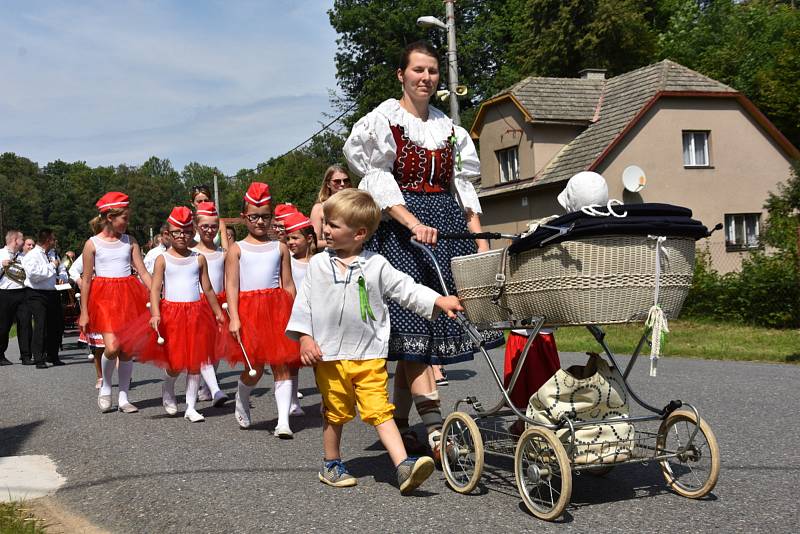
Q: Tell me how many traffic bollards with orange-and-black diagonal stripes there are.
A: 0